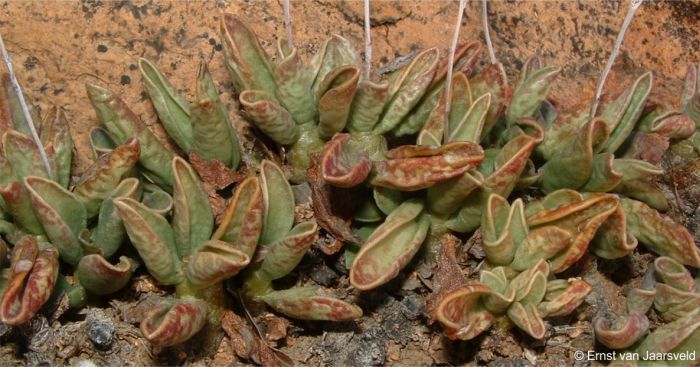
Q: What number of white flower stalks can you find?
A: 6